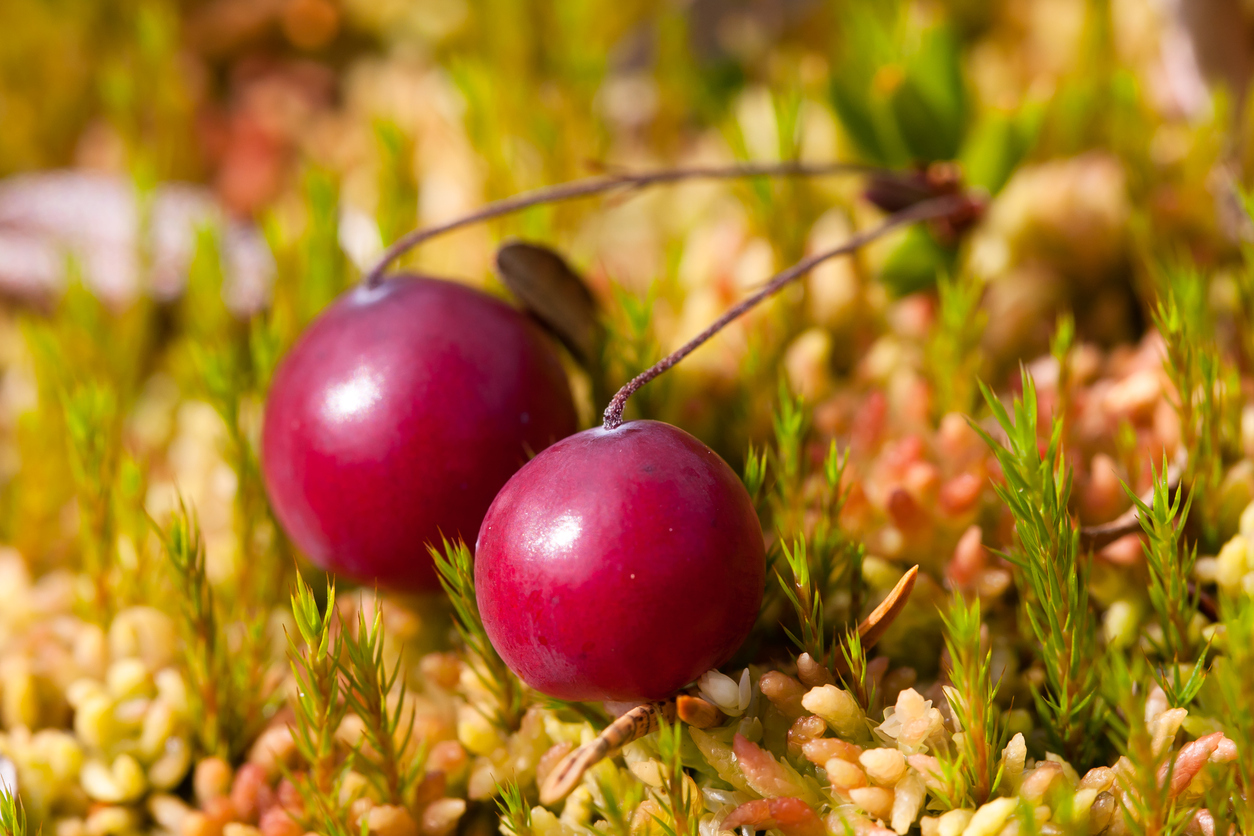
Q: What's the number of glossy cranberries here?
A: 2